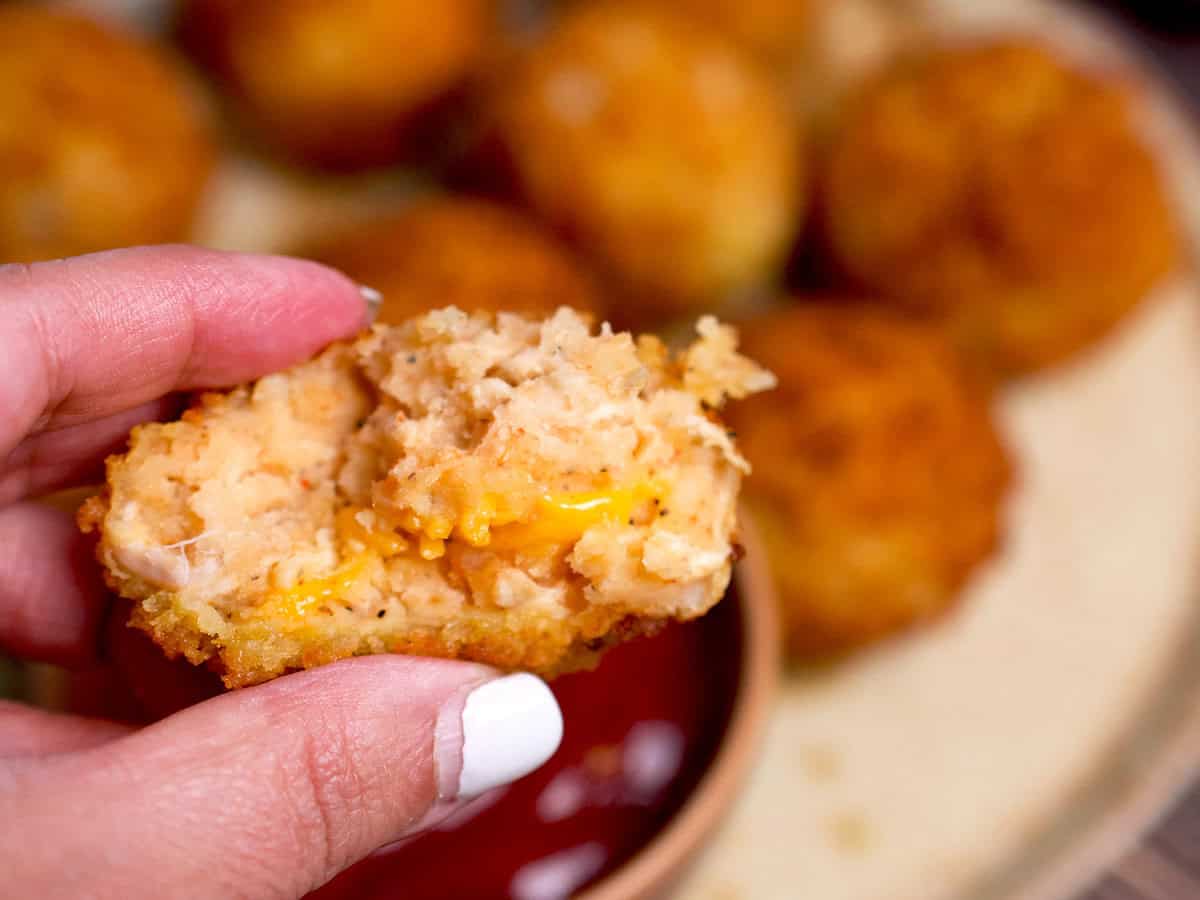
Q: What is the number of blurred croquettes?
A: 7